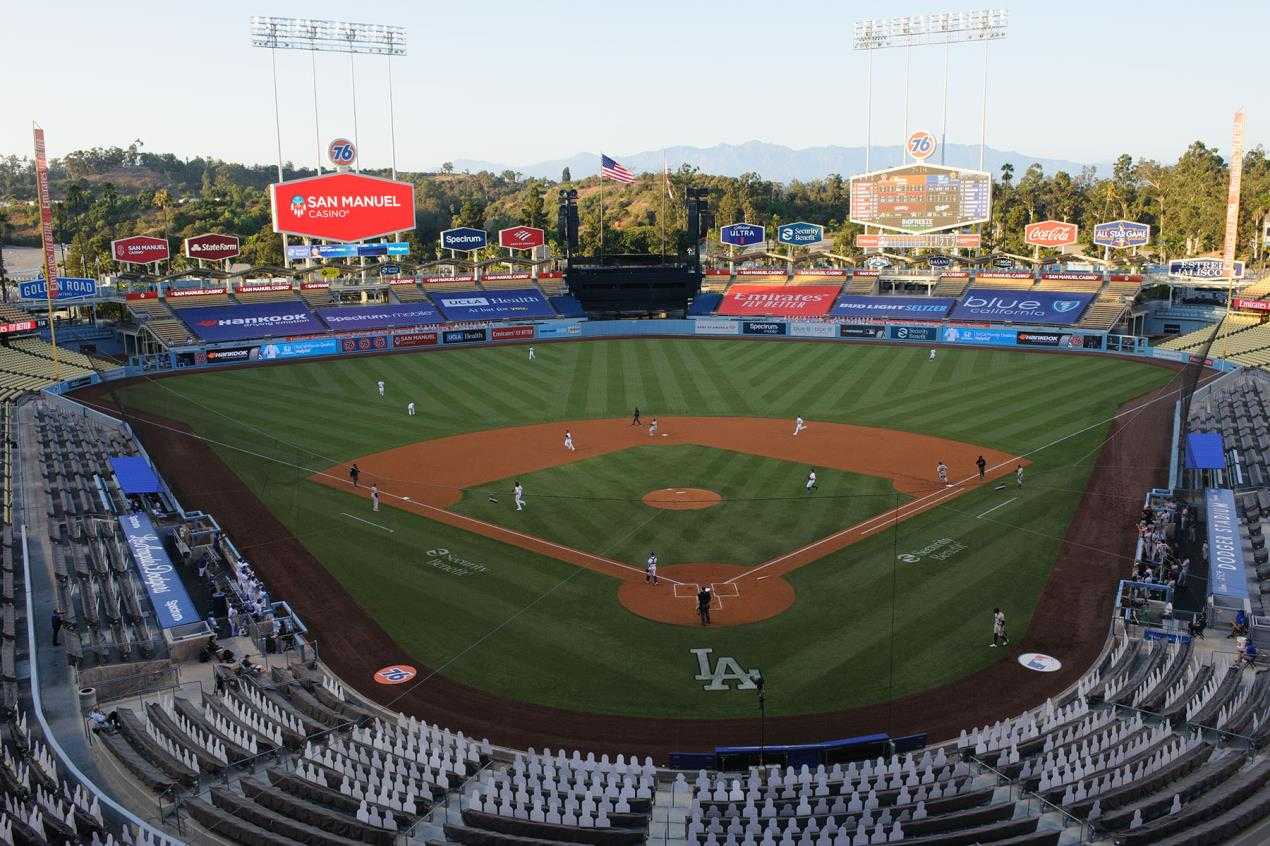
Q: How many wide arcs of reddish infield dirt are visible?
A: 1